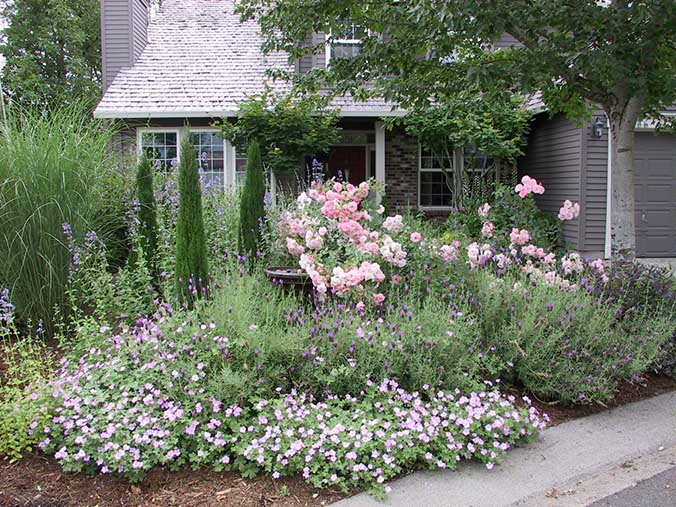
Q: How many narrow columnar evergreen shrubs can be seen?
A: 3